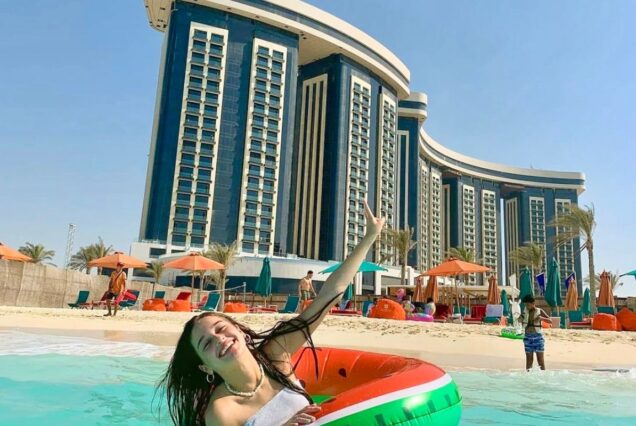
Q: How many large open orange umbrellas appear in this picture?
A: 4